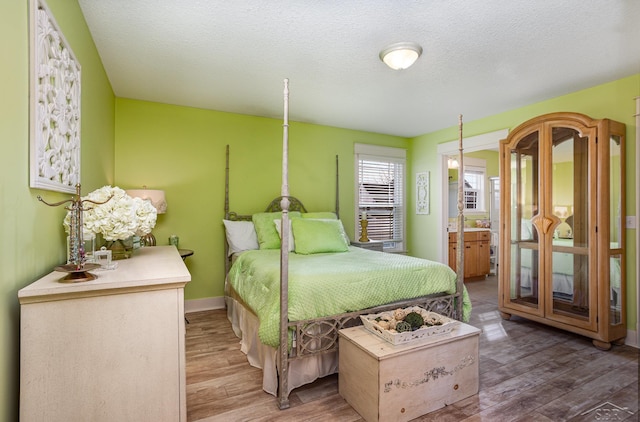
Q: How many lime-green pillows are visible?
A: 3